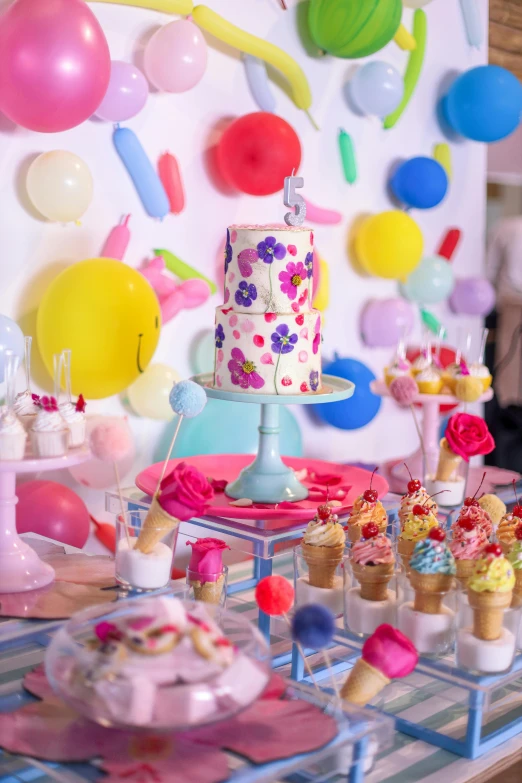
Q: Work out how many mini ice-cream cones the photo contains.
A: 11